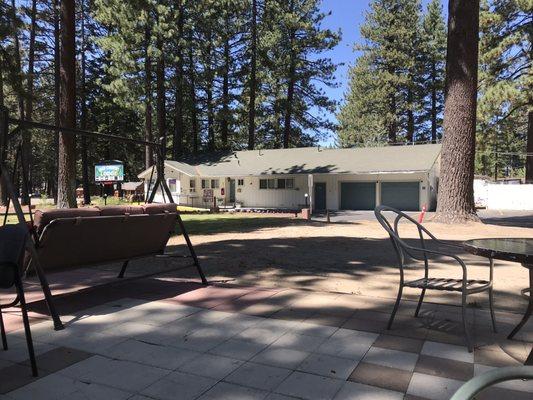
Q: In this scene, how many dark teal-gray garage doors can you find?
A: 2